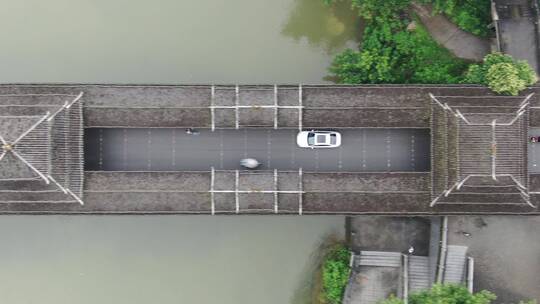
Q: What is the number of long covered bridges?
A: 1